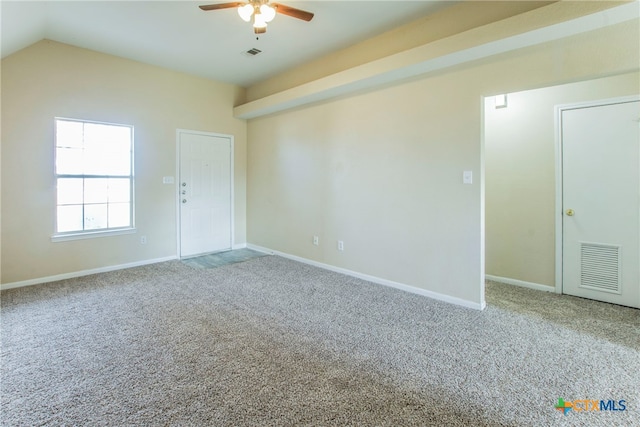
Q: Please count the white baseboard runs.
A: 4